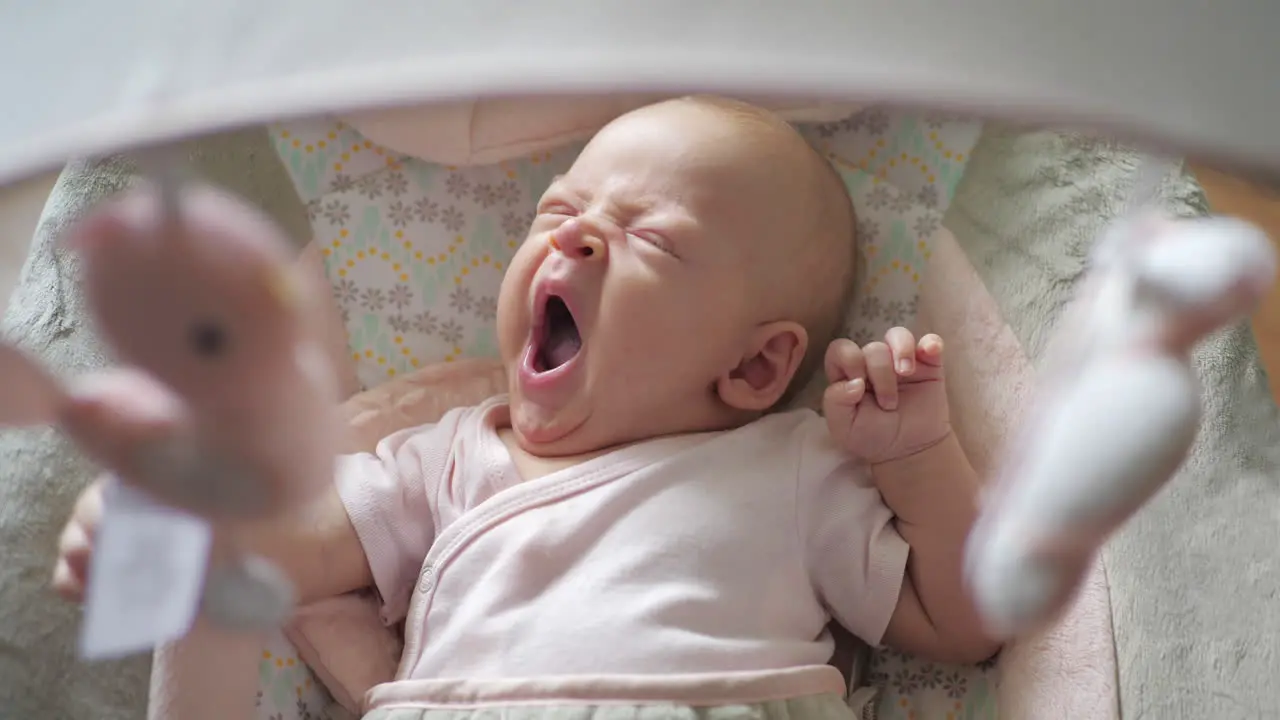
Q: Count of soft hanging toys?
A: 2